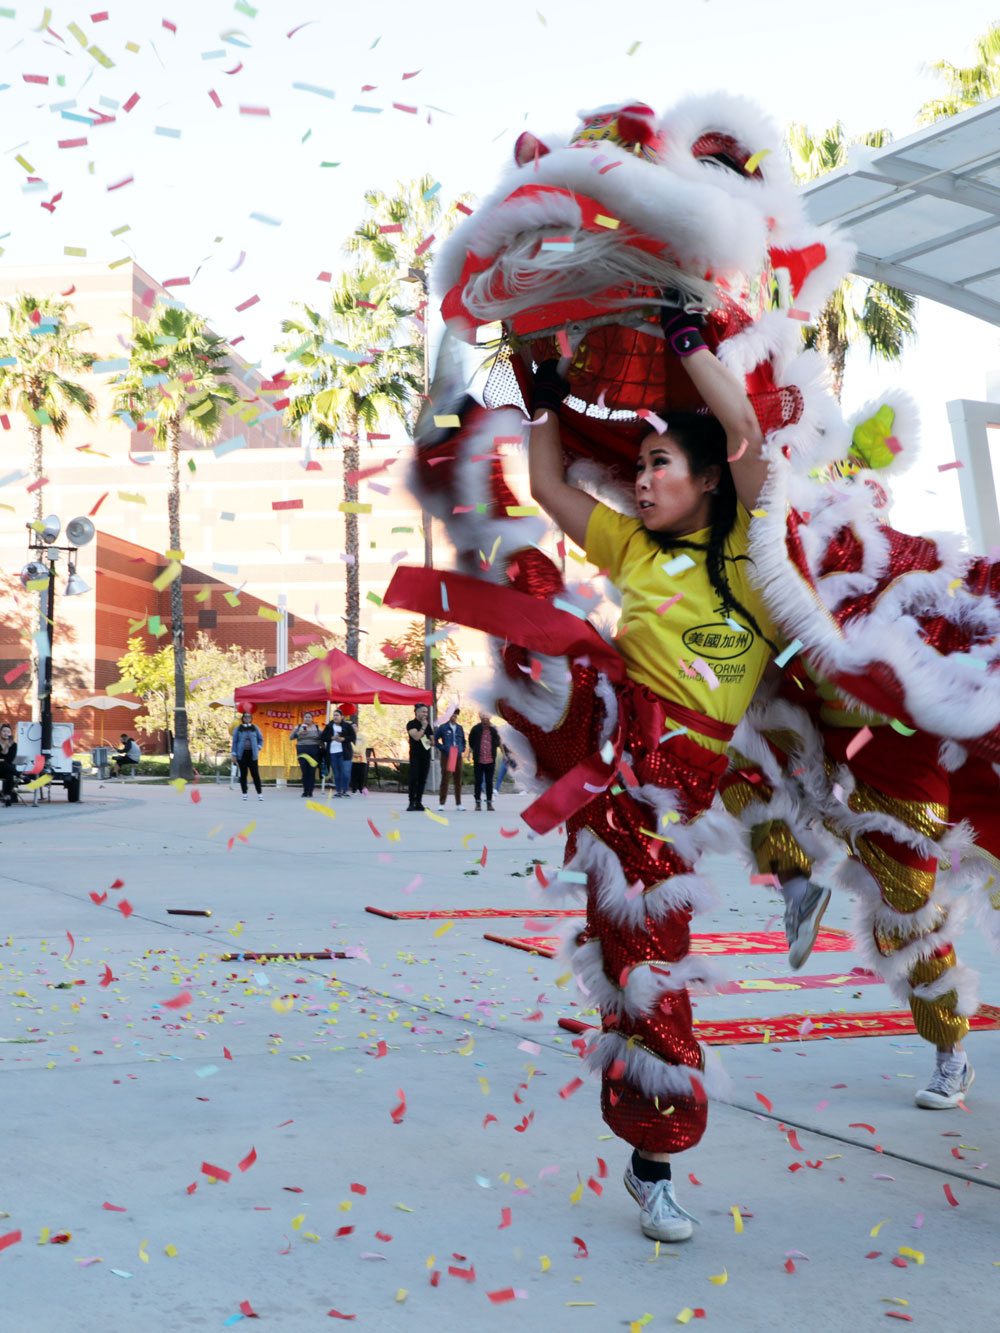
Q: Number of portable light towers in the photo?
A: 1